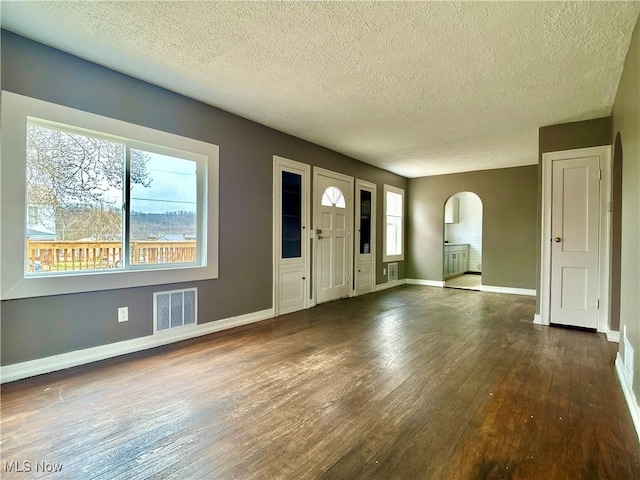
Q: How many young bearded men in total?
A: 0